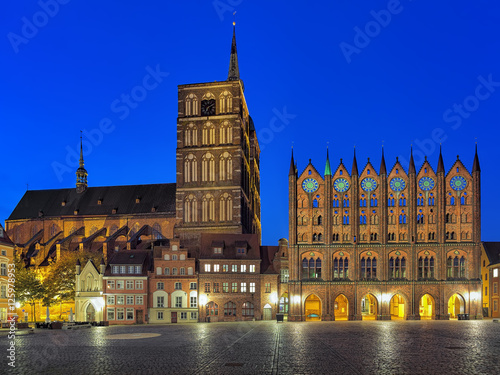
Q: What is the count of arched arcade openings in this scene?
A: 6